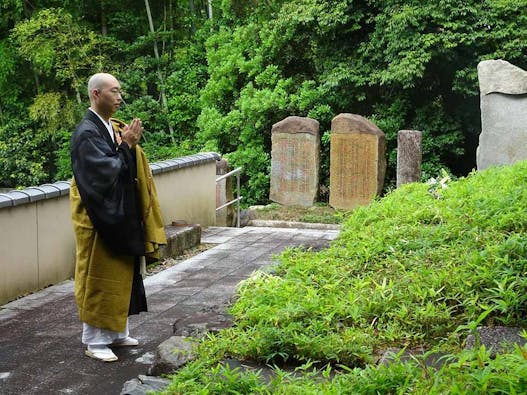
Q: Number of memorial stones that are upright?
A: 4